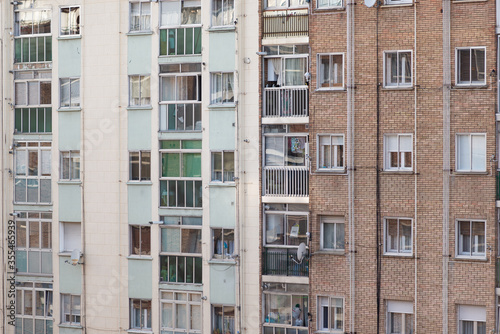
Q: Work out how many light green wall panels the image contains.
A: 12